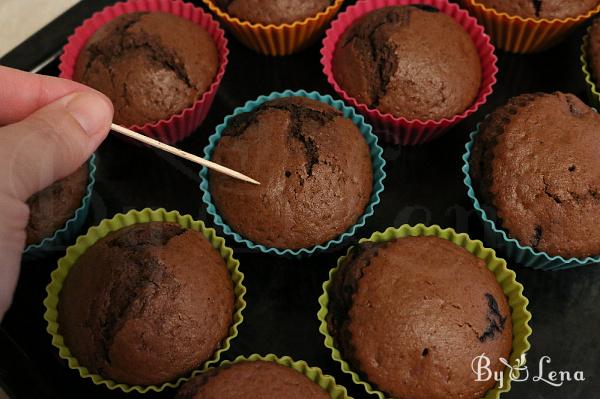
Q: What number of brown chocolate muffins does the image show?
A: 11